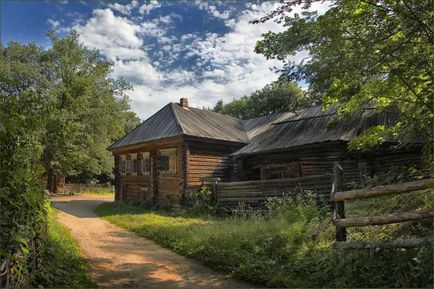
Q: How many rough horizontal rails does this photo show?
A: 3